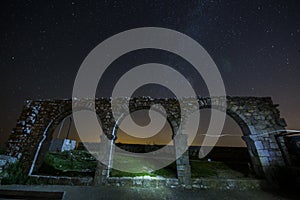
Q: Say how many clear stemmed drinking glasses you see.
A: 0